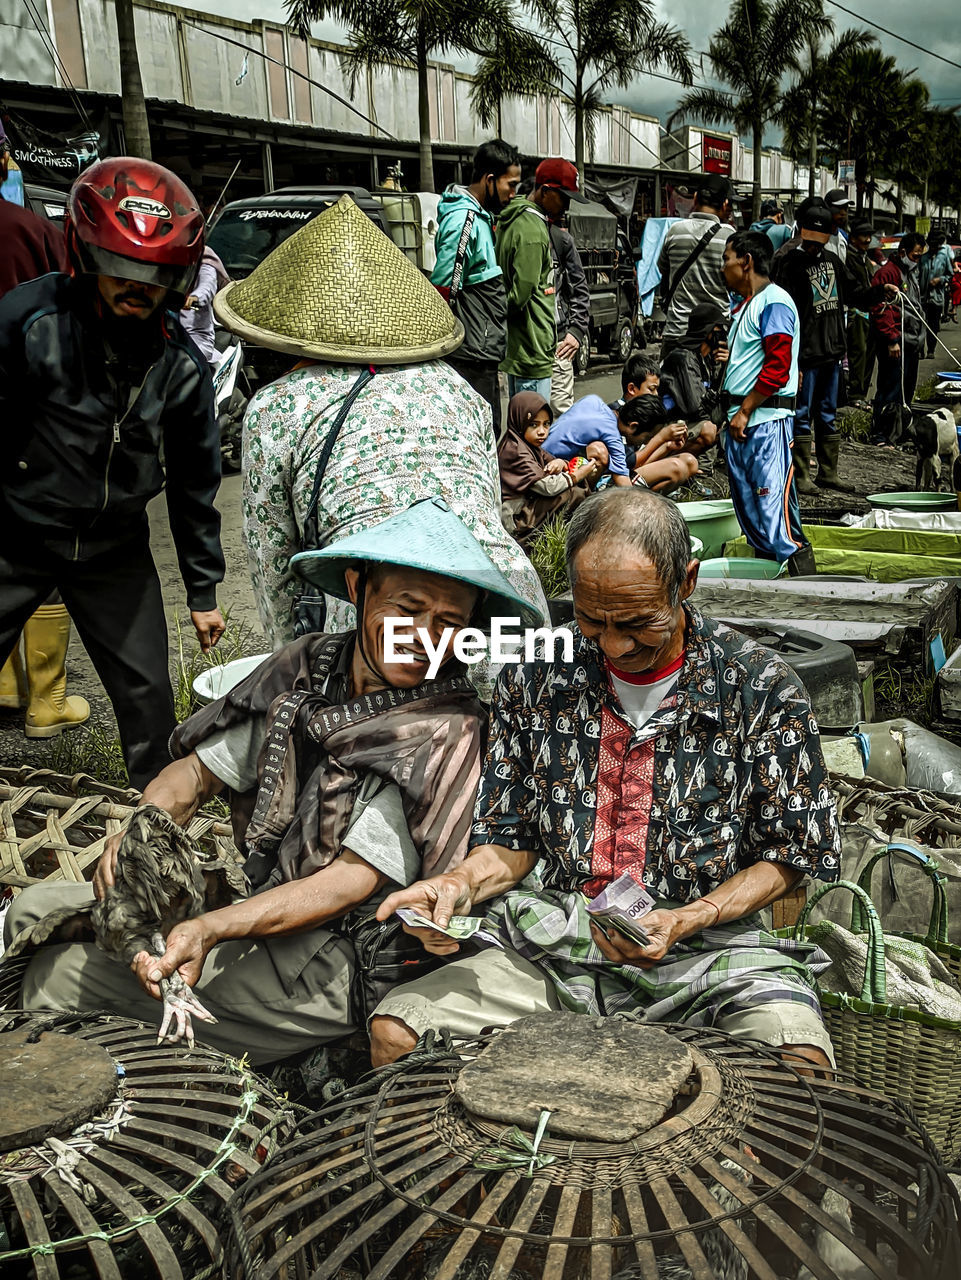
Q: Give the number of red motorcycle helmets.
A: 1